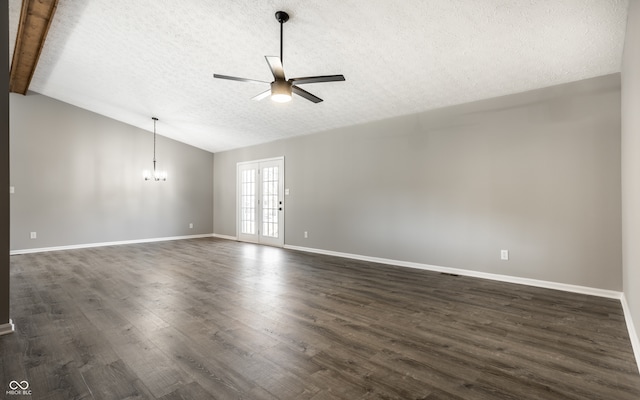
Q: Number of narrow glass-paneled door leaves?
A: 2